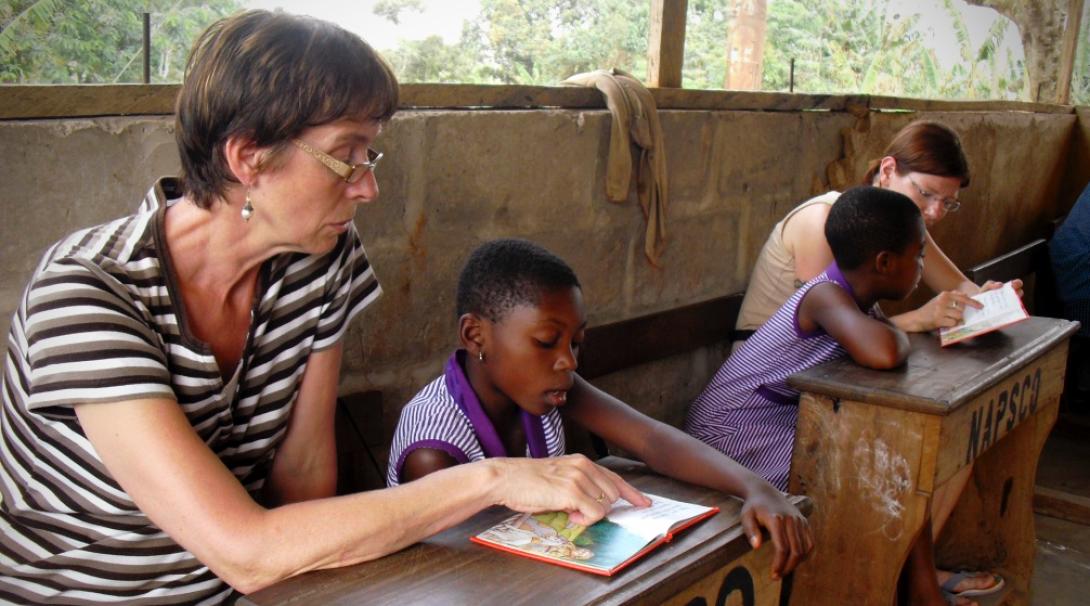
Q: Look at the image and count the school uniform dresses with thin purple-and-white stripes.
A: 2